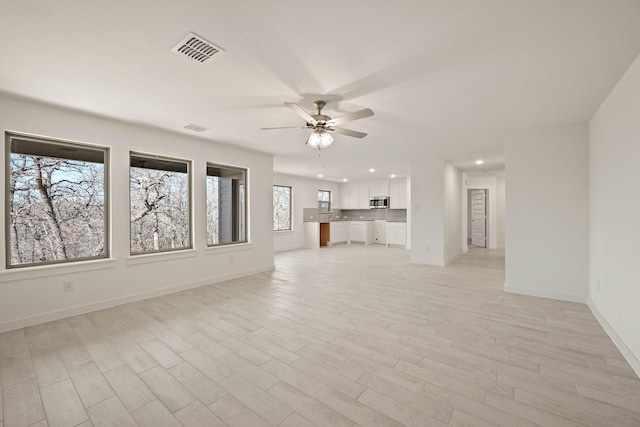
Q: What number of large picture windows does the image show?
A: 3